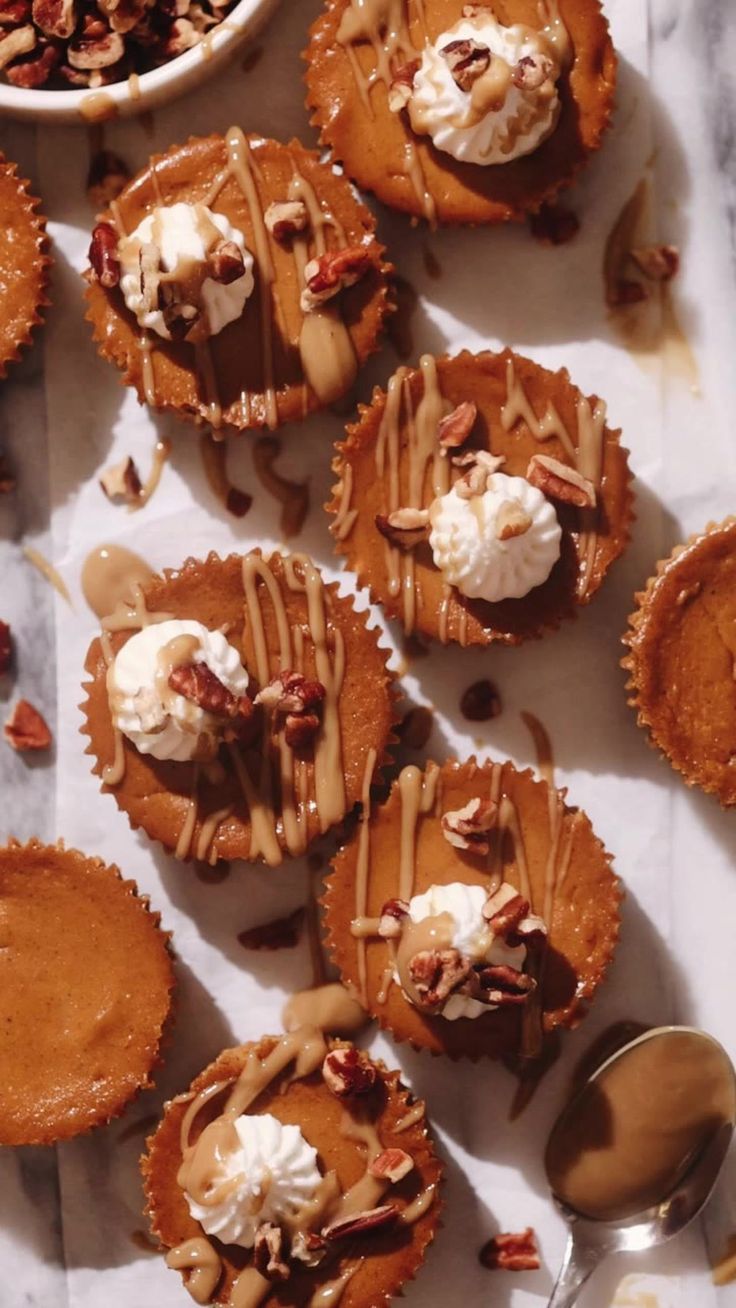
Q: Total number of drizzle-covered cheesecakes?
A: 6